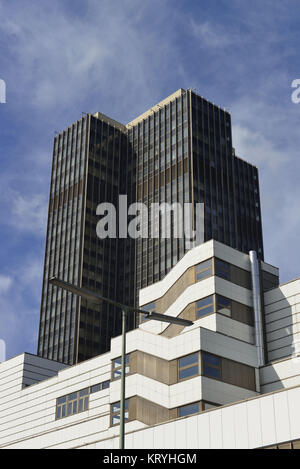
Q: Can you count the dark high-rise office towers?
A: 2